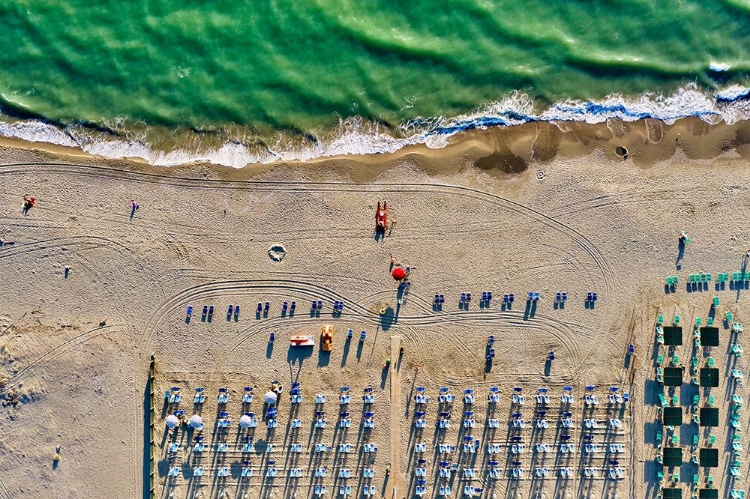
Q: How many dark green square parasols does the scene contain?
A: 10